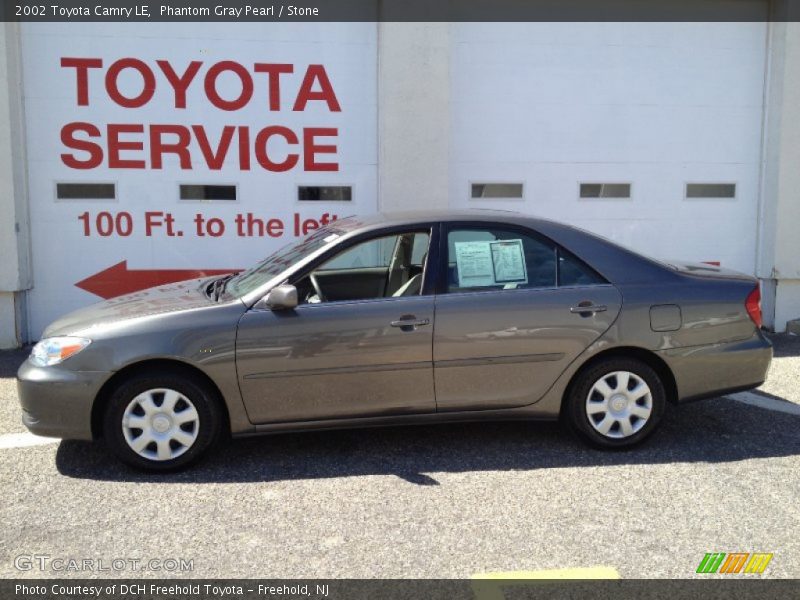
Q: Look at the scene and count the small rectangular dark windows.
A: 6